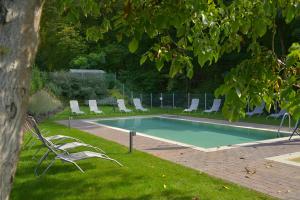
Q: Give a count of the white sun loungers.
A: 11